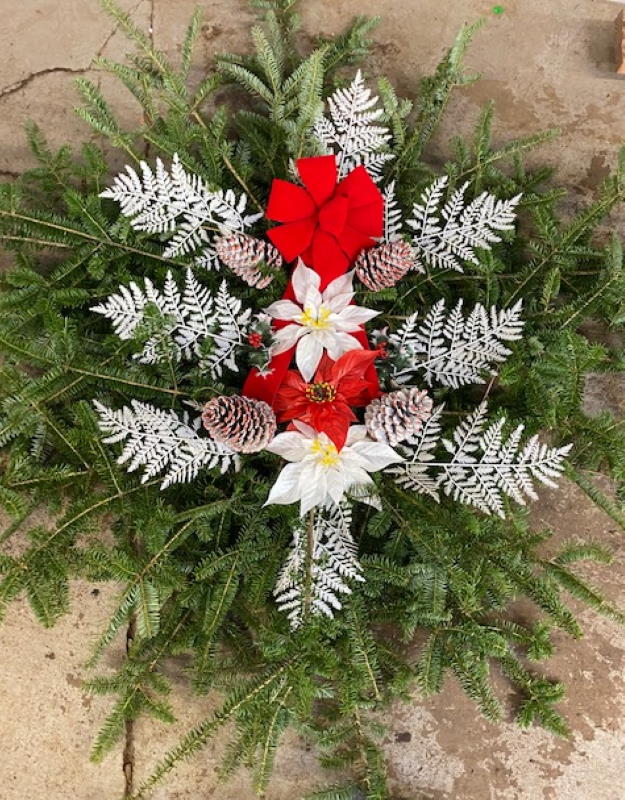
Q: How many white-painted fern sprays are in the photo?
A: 8